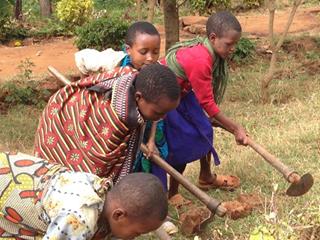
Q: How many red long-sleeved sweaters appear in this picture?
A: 1